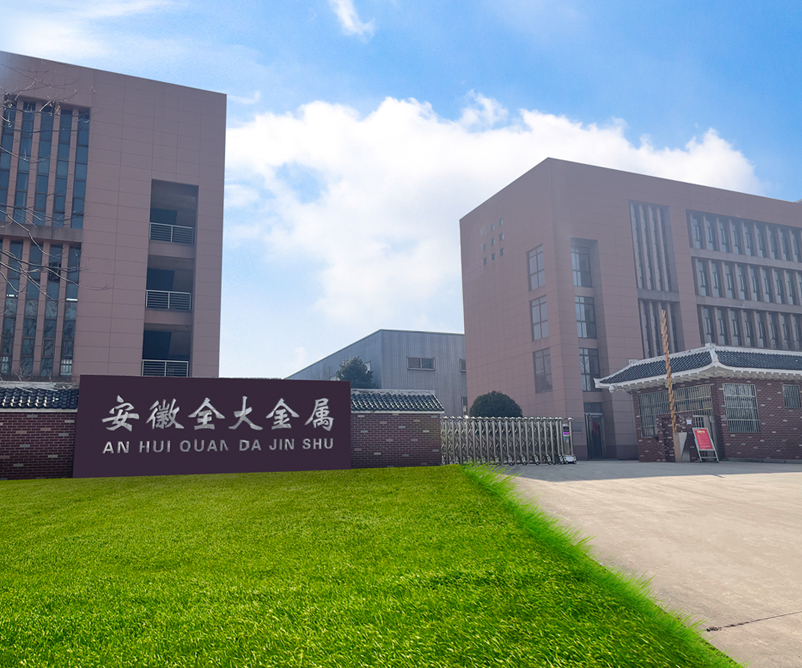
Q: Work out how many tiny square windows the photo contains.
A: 9